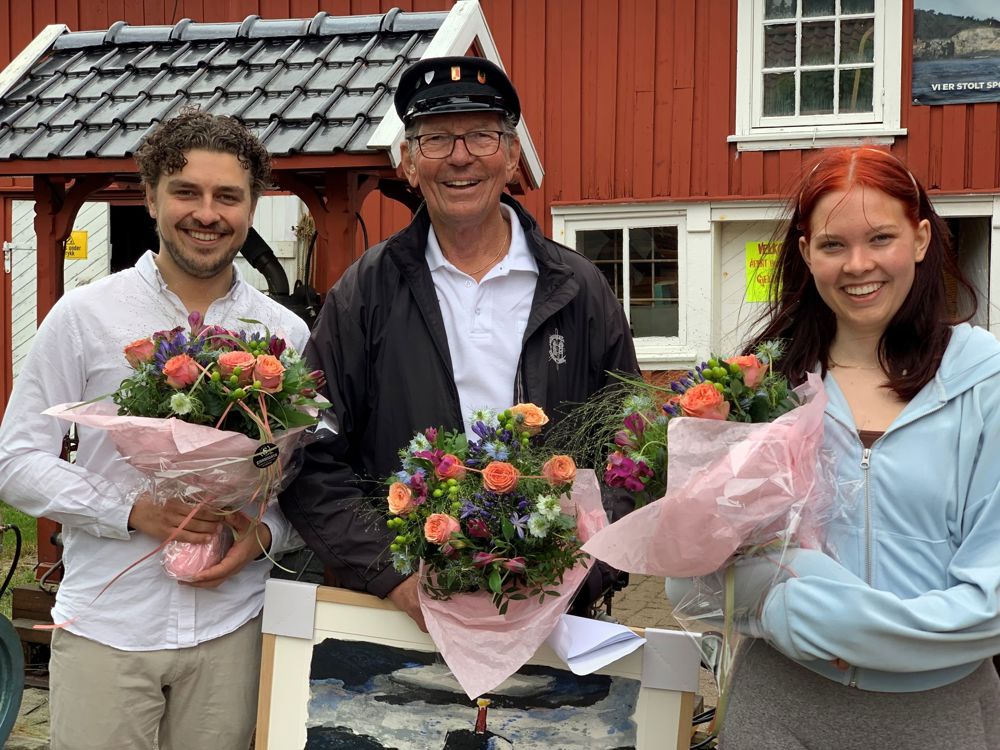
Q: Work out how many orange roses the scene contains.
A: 12